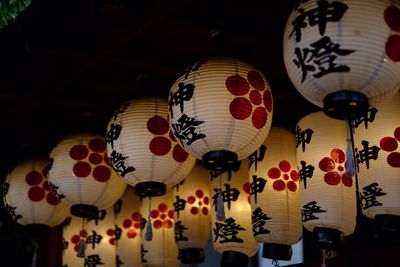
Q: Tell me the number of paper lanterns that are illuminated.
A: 14